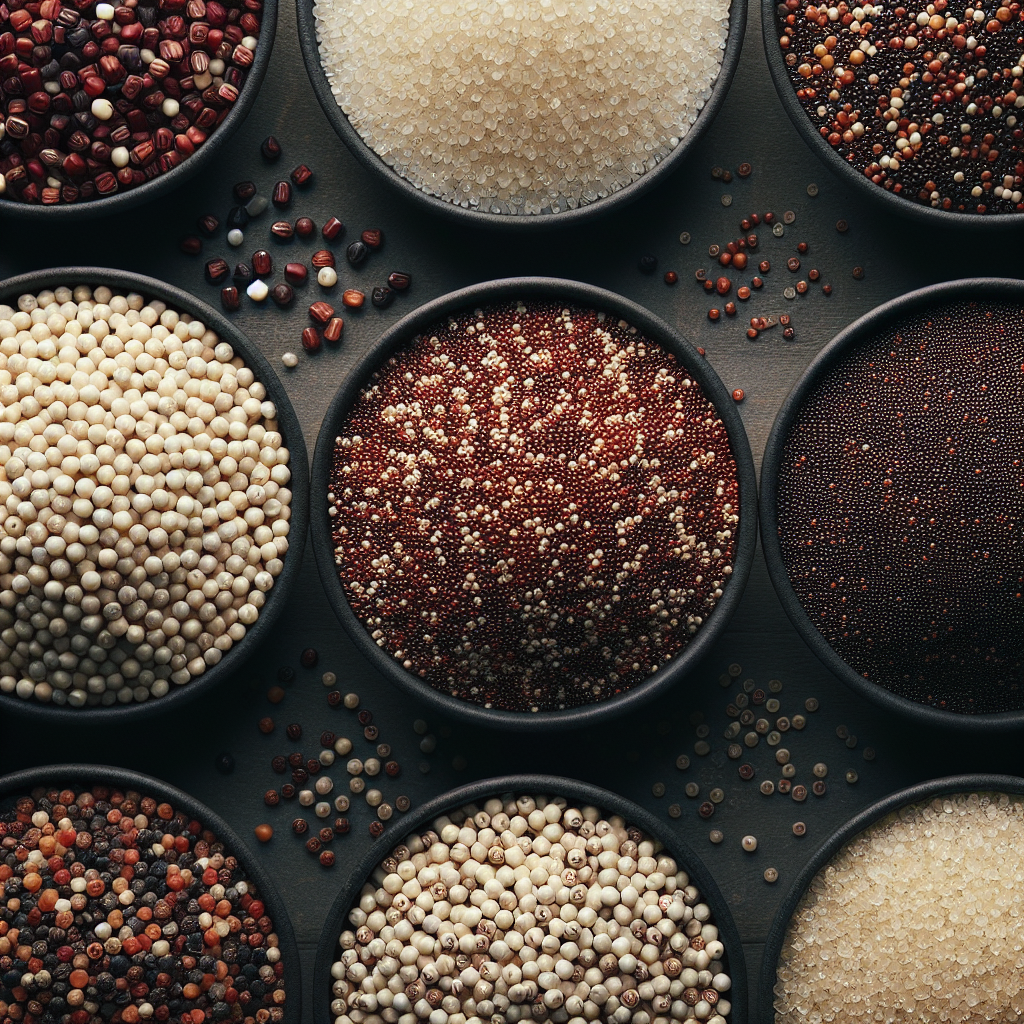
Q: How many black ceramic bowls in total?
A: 9